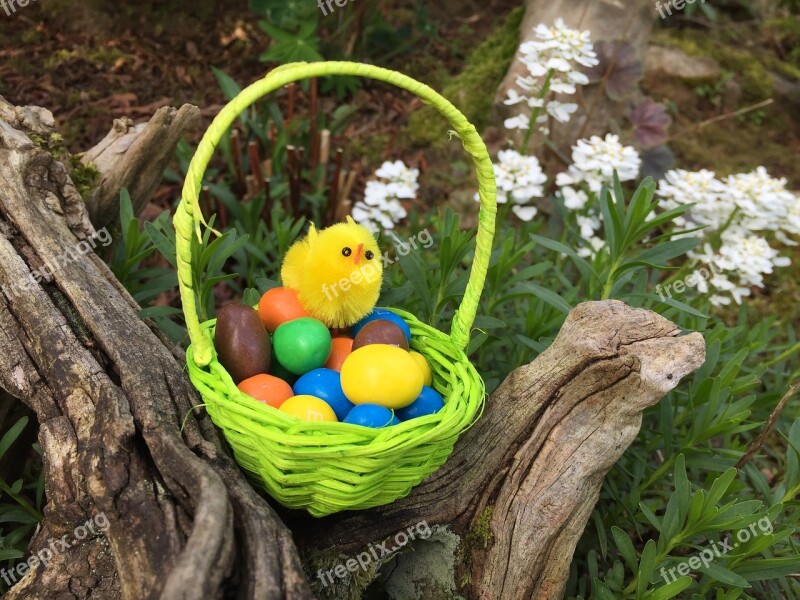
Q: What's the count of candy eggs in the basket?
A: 13